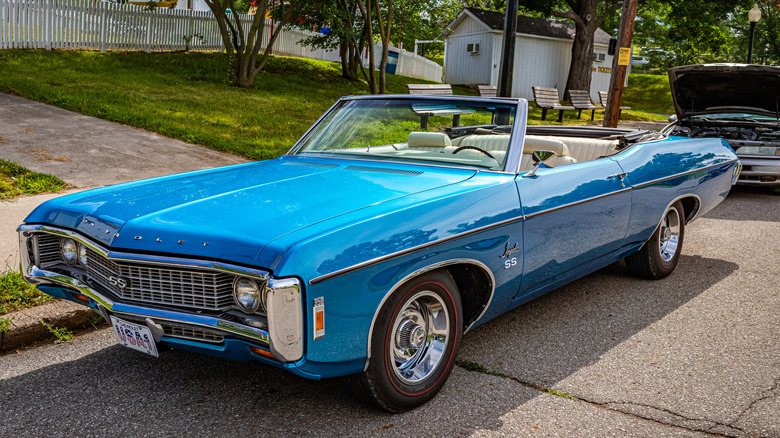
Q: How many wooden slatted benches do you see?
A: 5